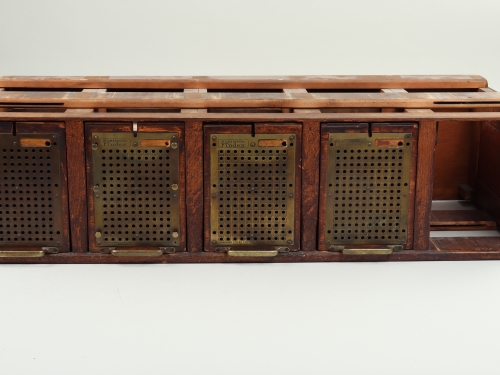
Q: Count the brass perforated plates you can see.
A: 4